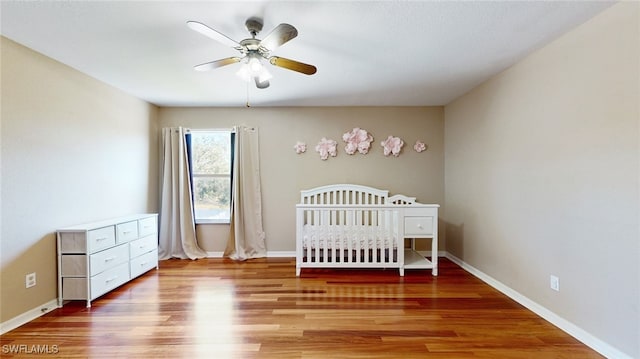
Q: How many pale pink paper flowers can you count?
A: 5